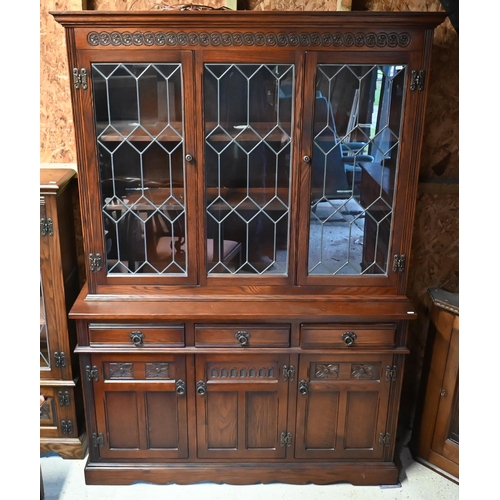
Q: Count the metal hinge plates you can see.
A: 14